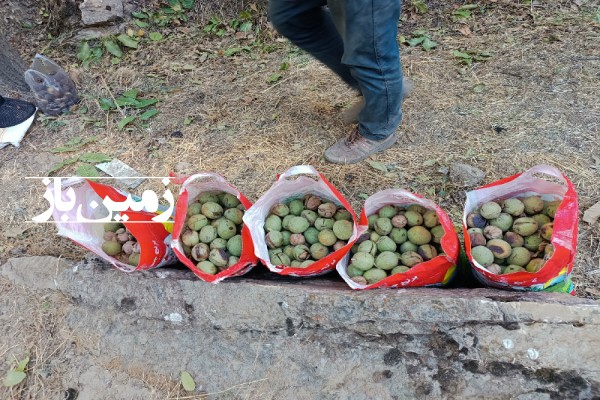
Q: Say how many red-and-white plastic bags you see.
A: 5